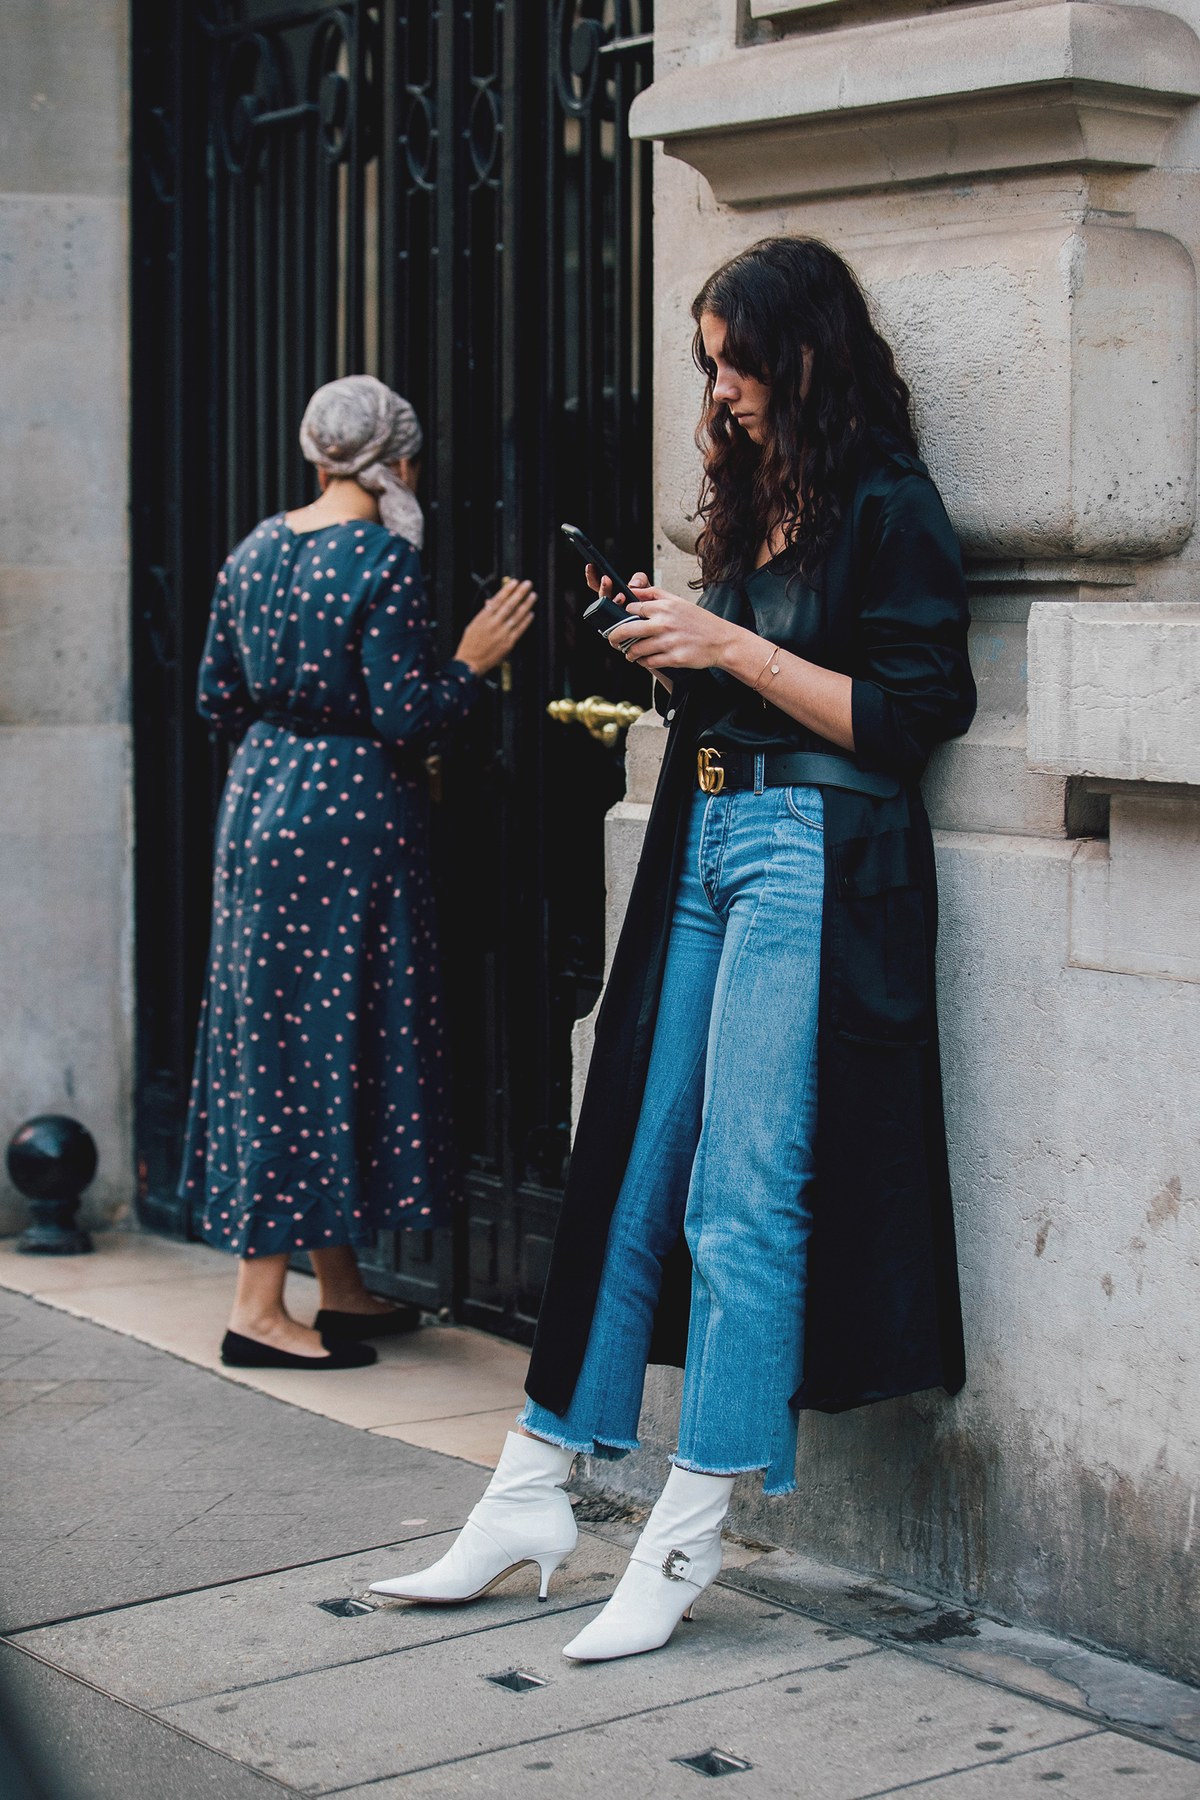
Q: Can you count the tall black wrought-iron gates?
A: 1